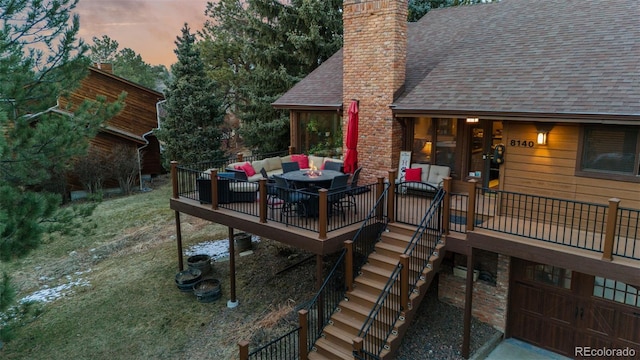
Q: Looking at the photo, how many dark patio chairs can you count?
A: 6